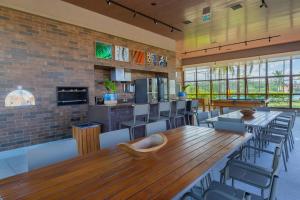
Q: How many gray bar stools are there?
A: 4